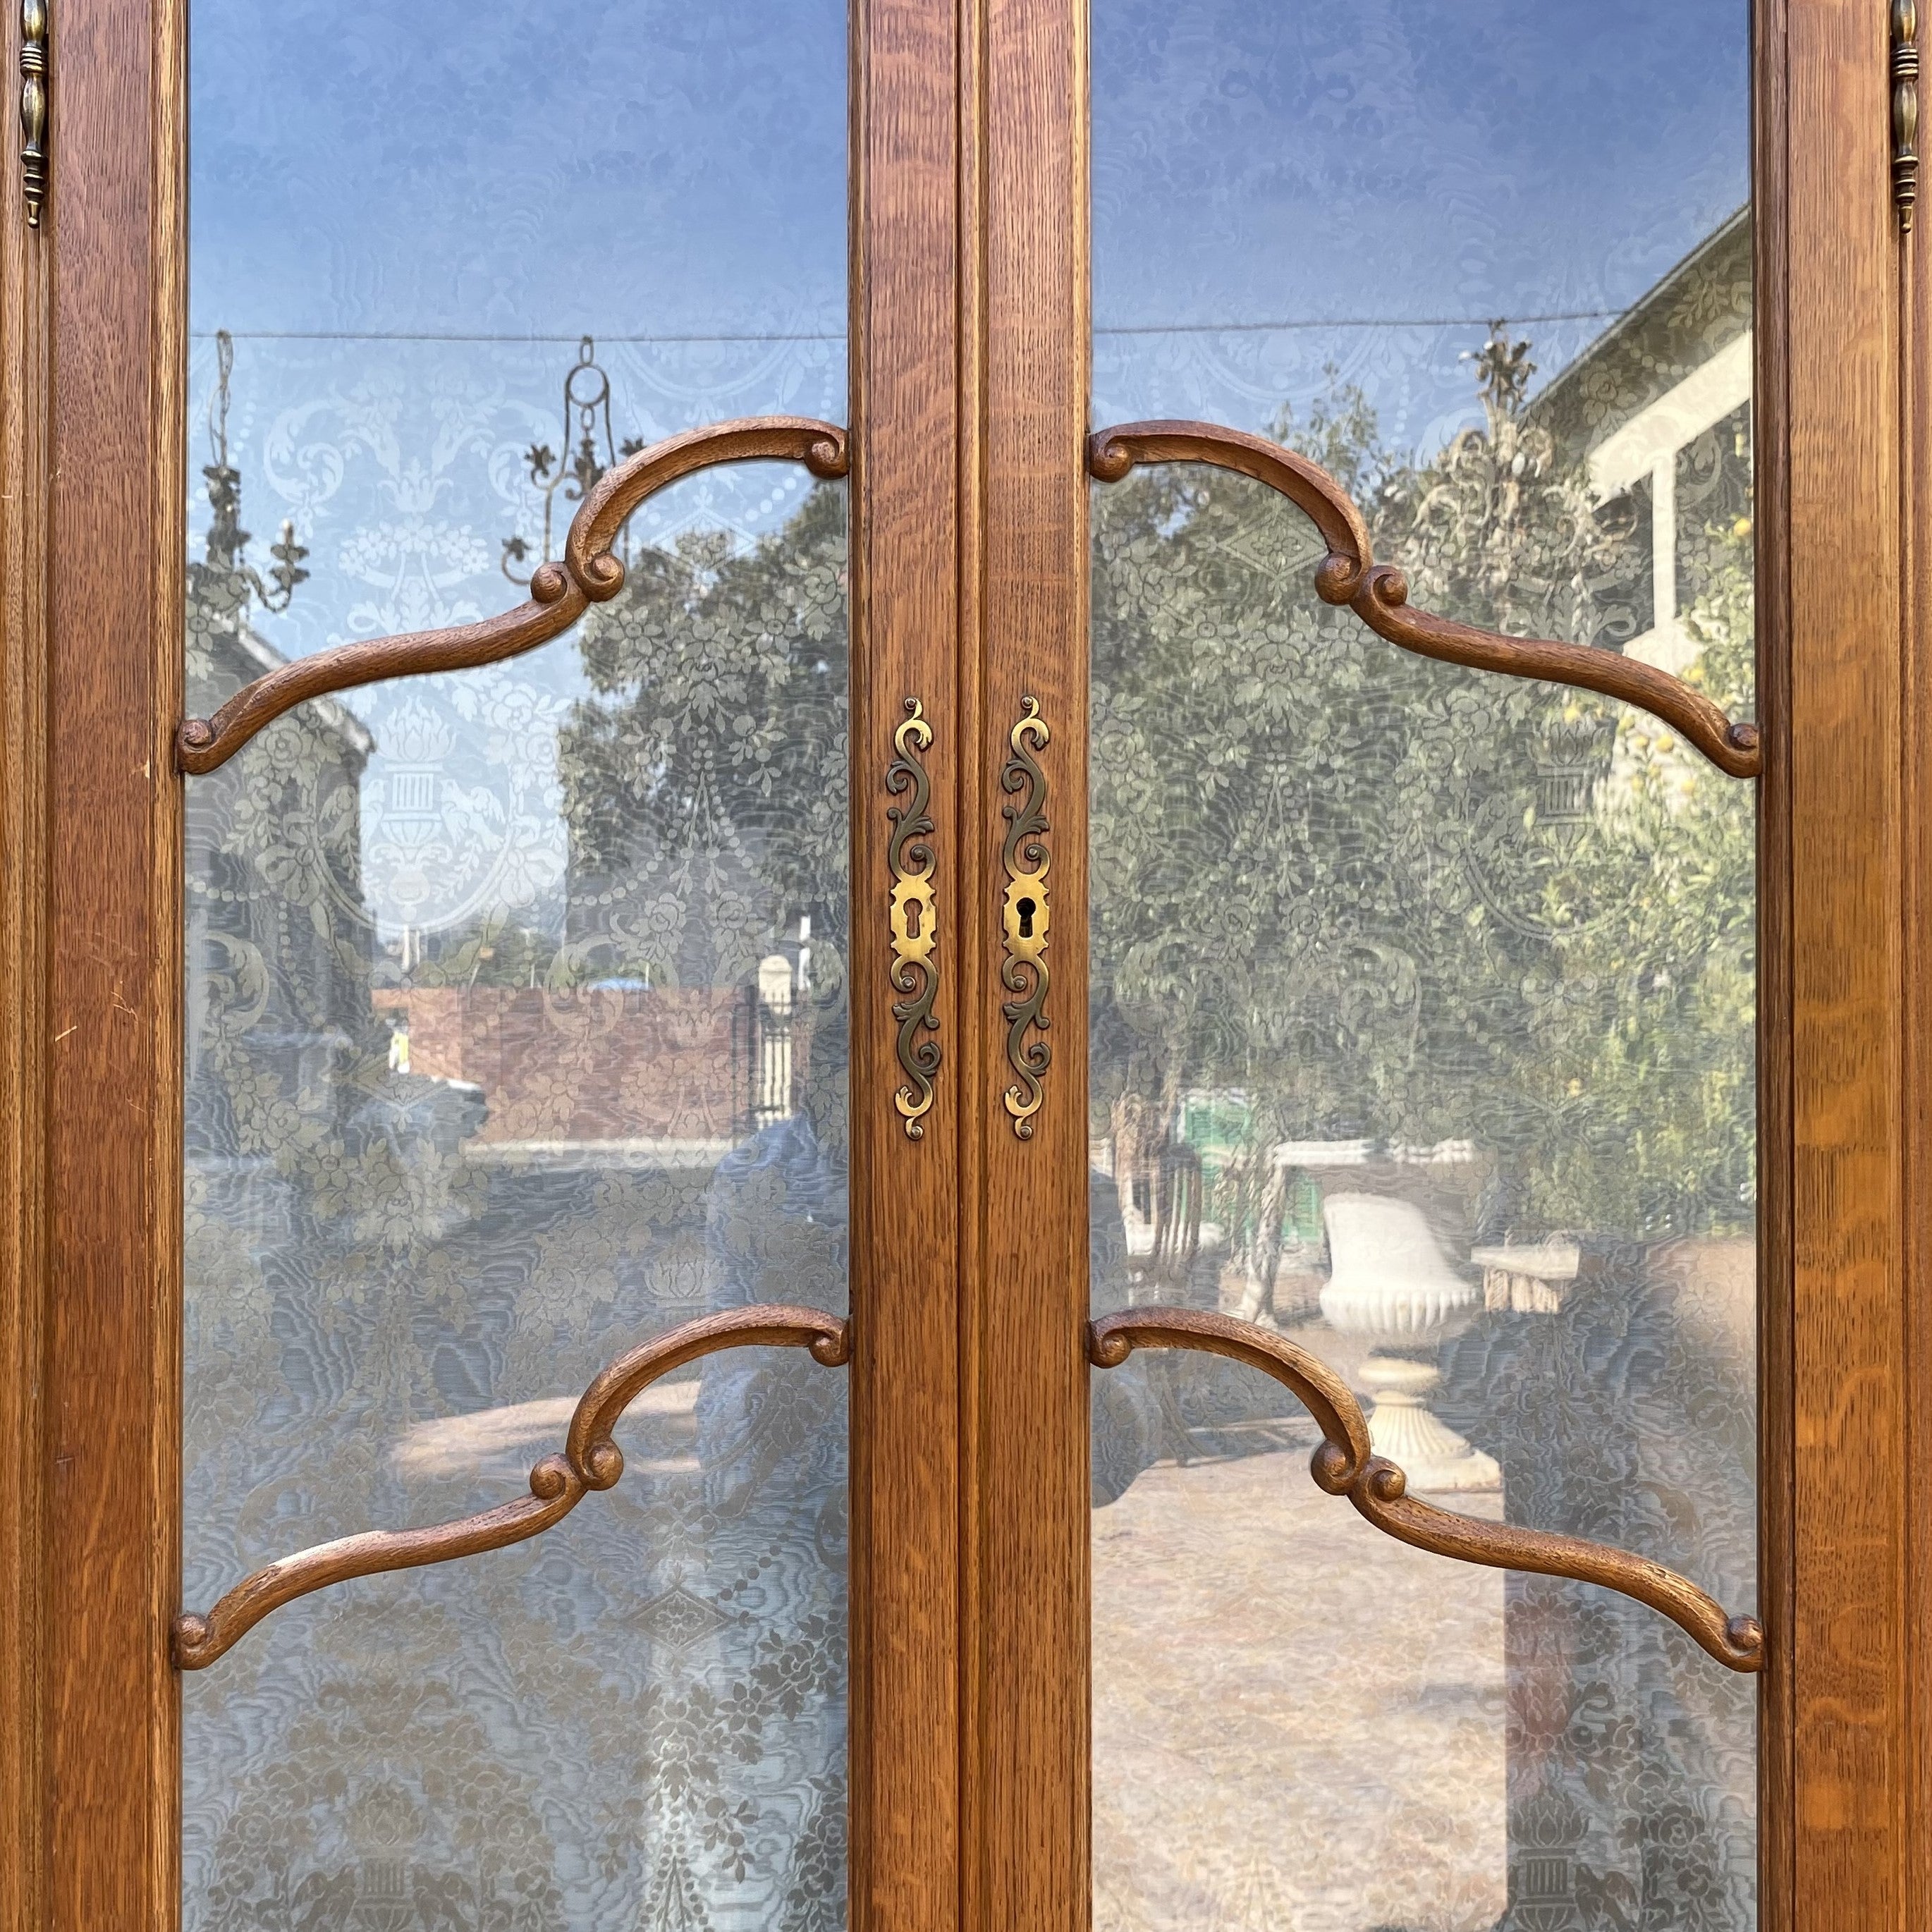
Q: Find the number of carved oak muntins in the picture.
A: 4